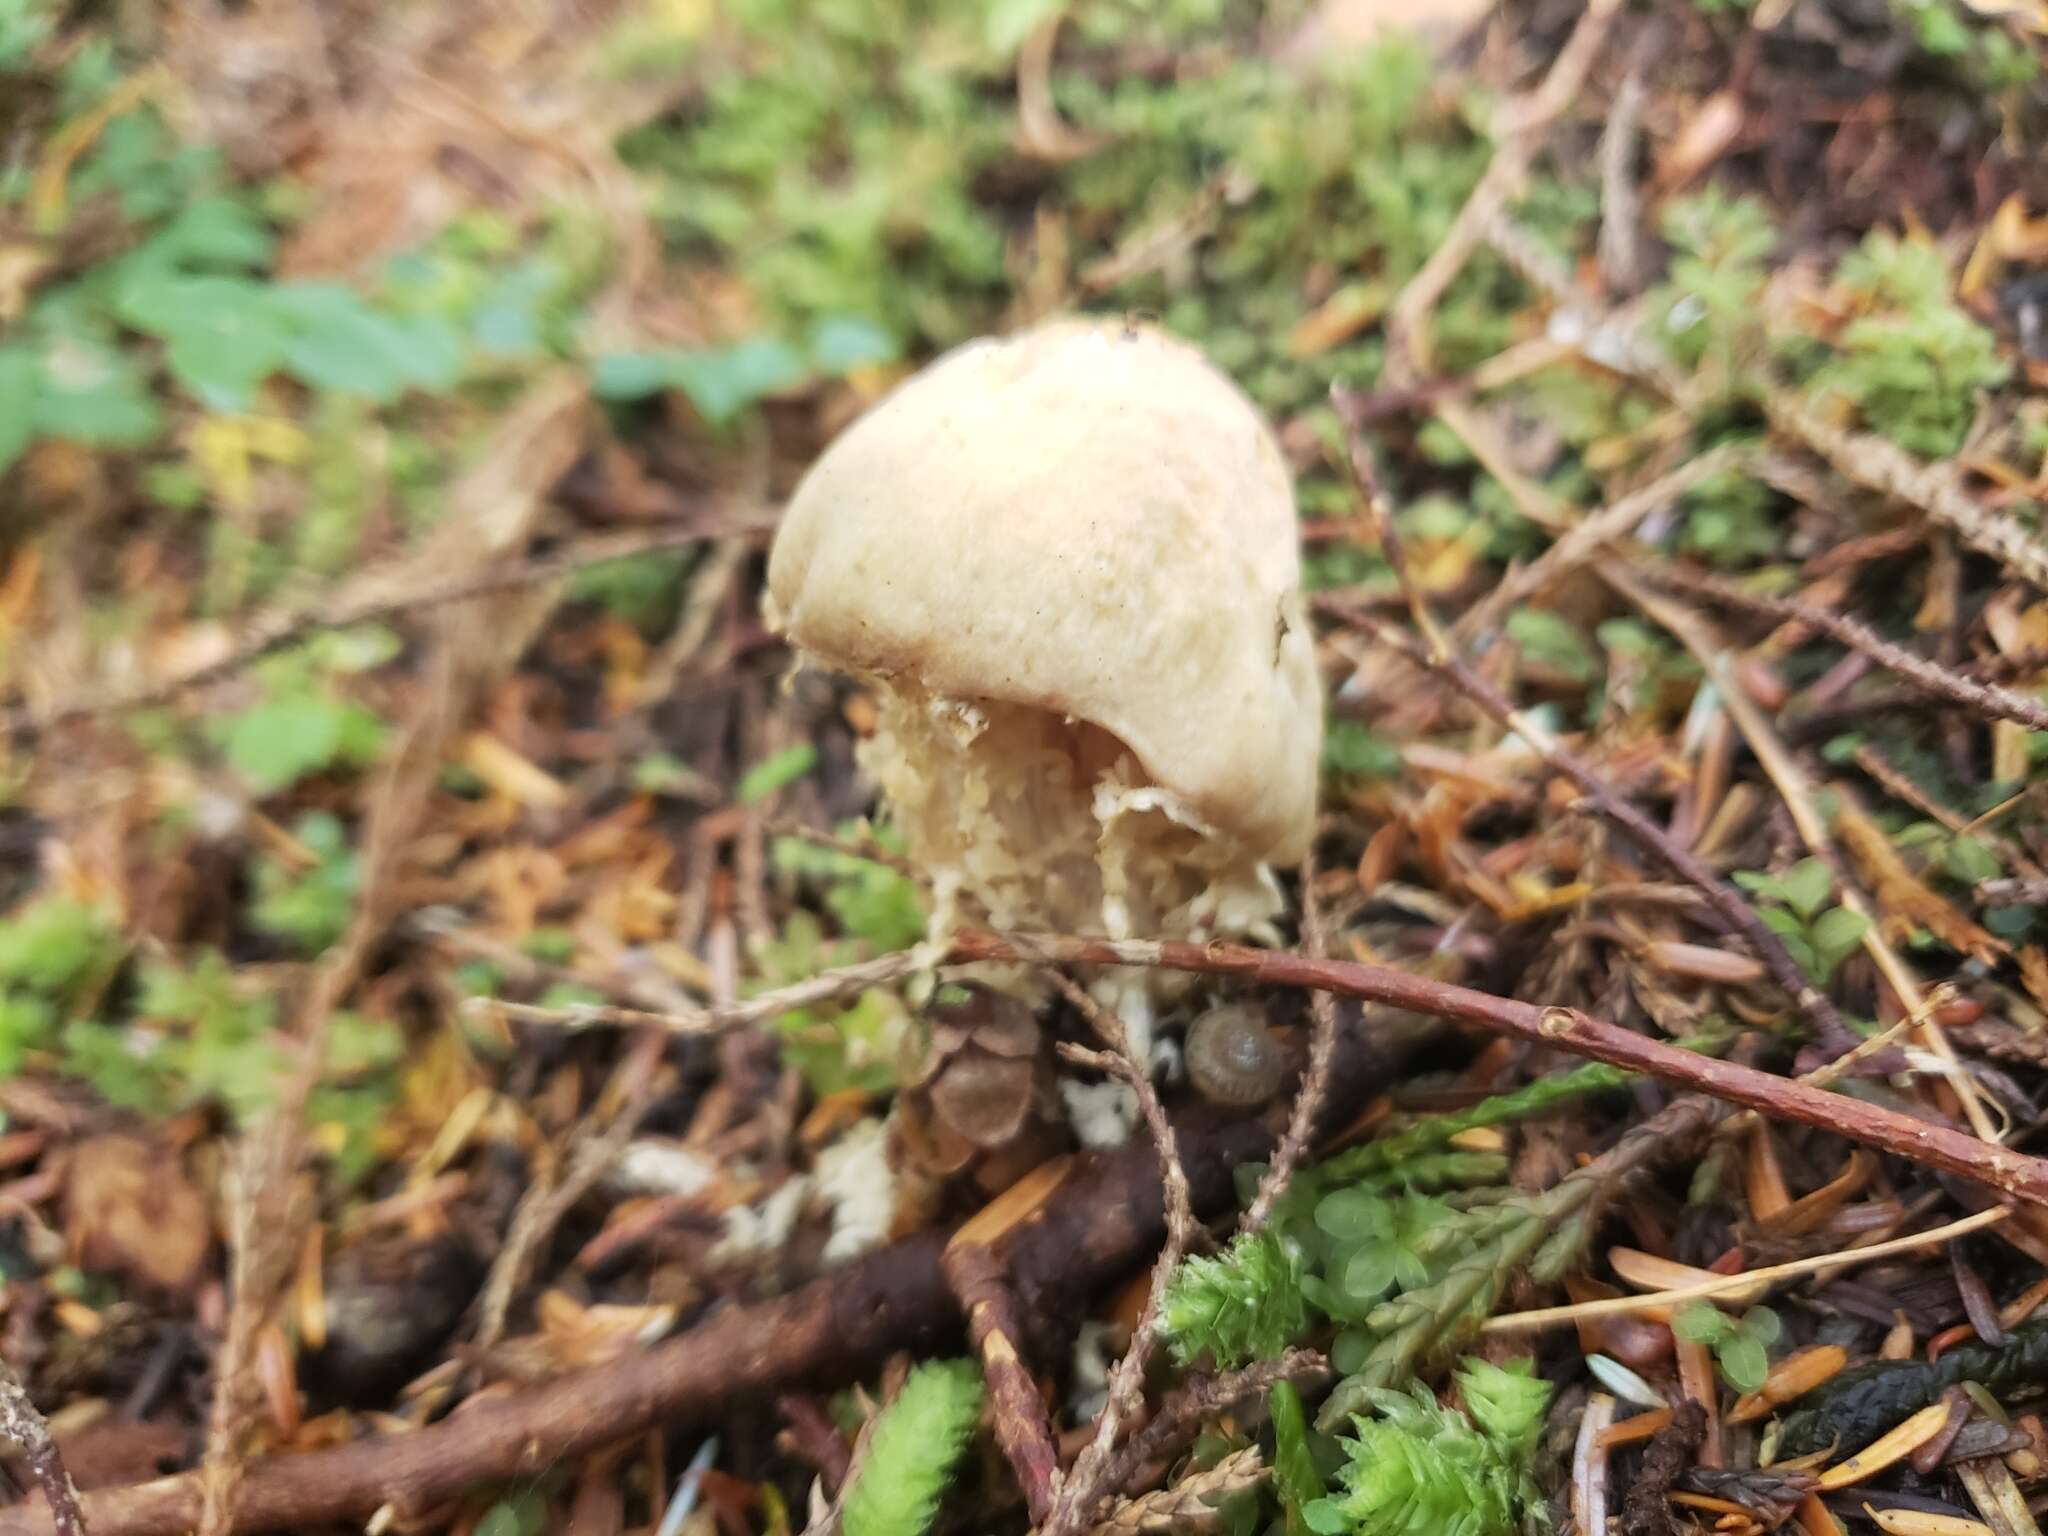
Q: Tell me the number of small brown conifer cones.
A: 1